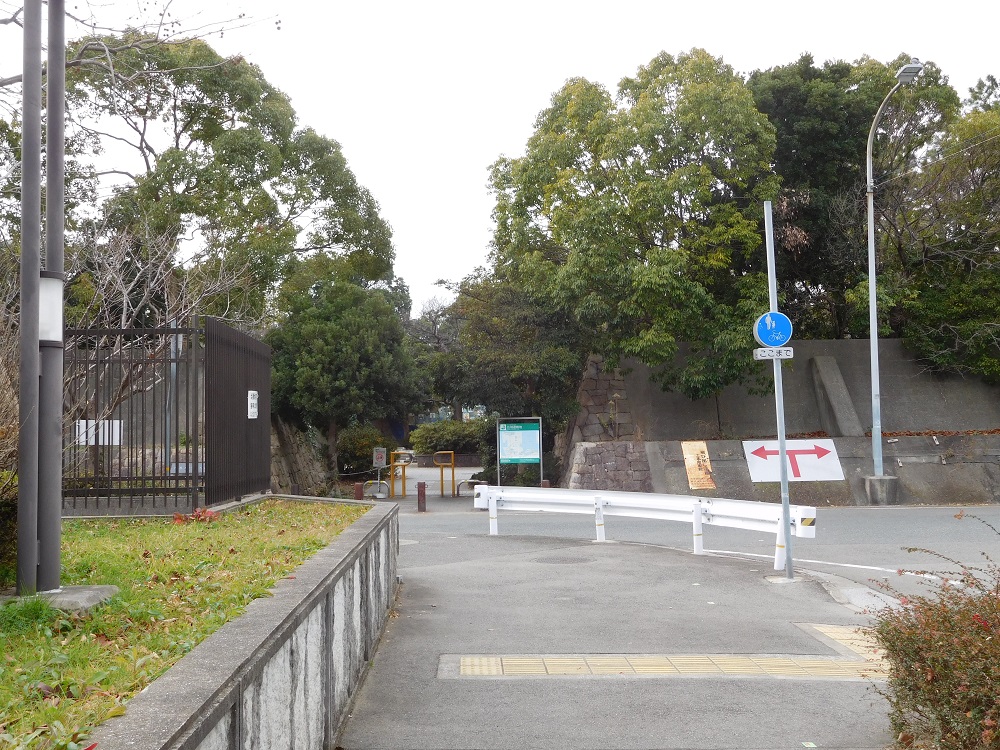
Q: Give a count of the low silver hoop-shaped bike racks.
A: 2